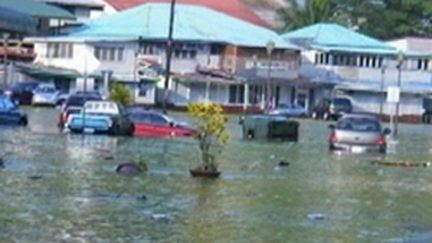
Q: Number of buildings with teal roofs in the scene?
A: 2